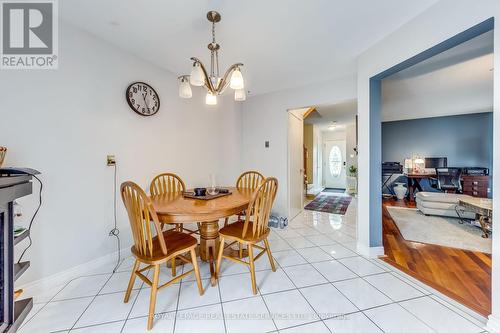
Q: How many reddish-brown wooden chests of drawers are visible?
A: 1